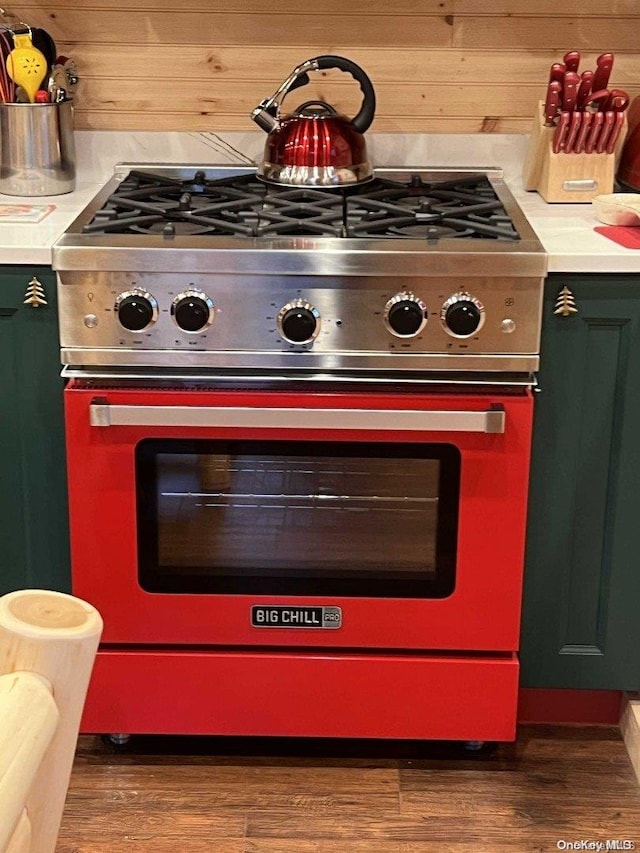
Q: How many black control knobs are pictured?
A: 5